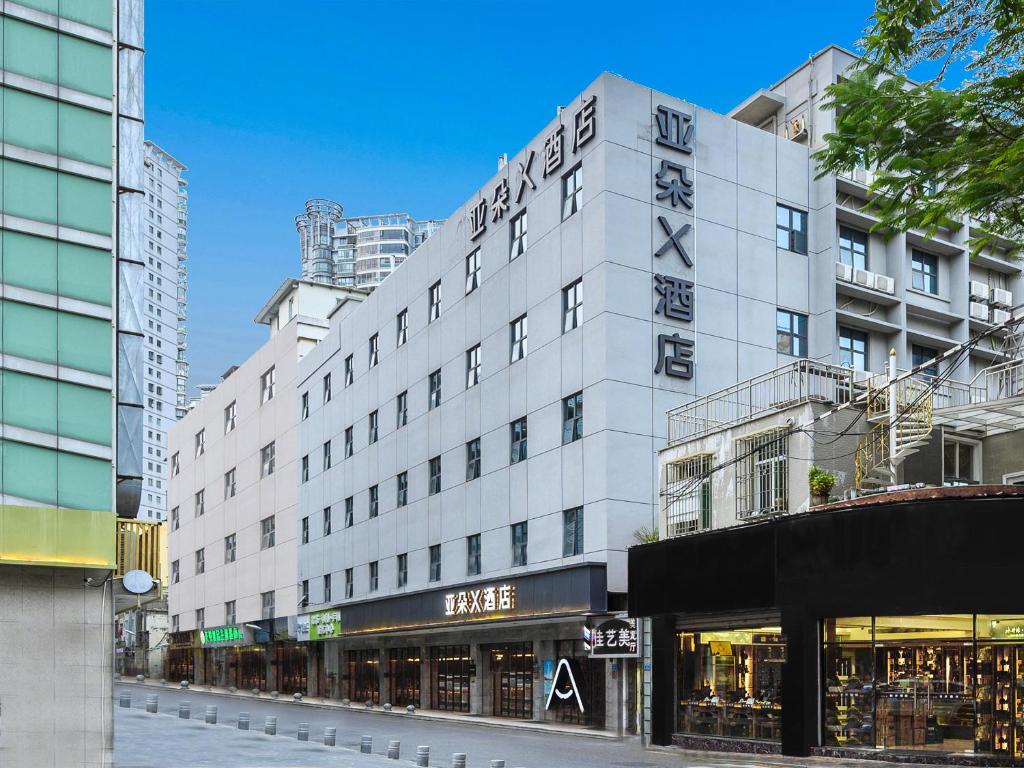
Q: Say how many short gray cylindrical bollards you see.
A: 13